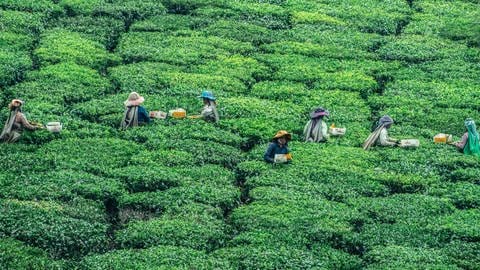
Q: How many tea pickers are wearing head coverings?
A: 7